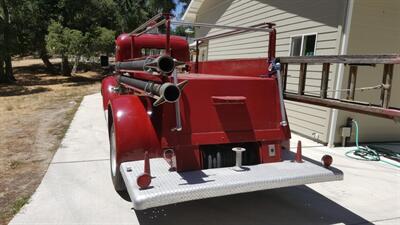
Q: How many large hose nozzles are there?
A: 2